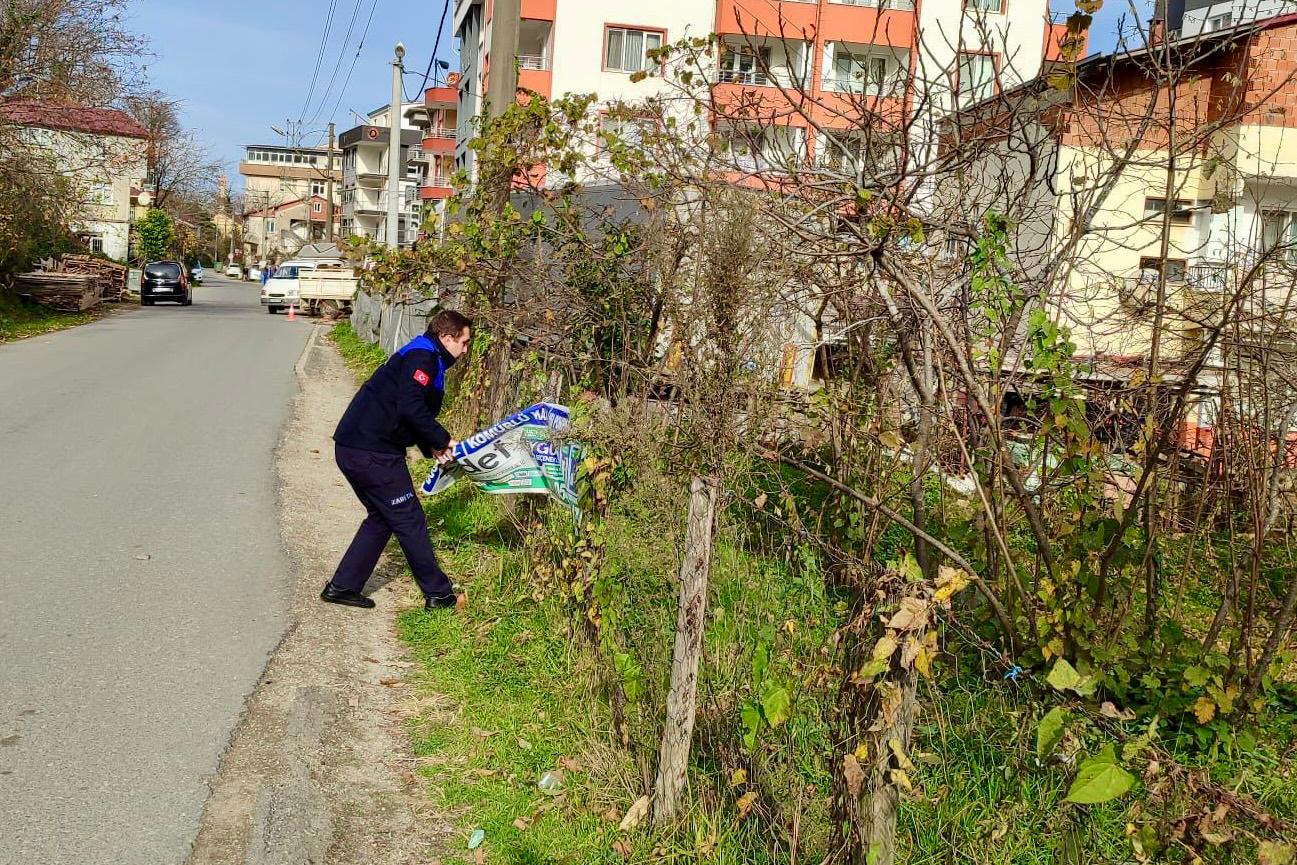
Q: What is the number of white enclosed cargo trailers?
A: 0